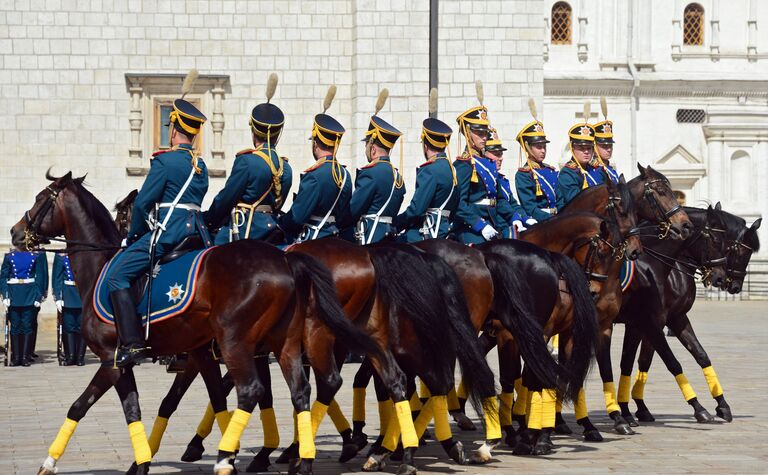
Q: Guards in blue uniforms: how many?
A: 12